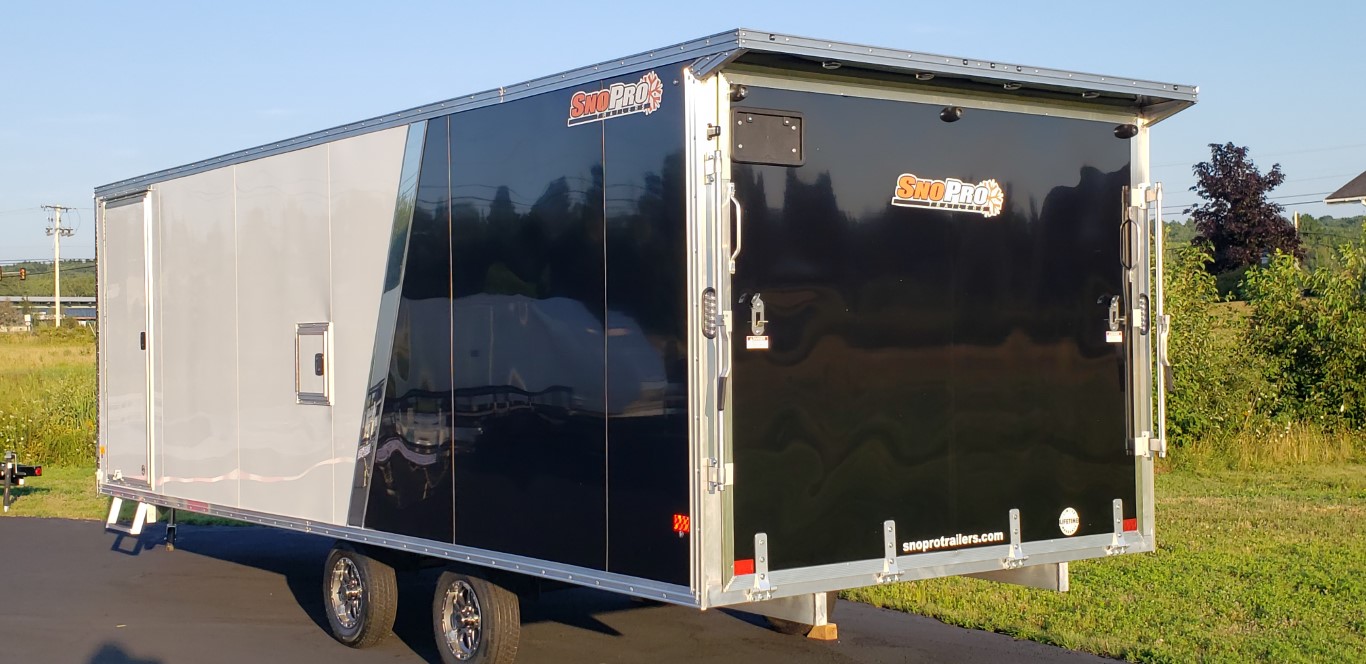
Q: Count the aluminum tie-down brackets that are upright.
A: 4